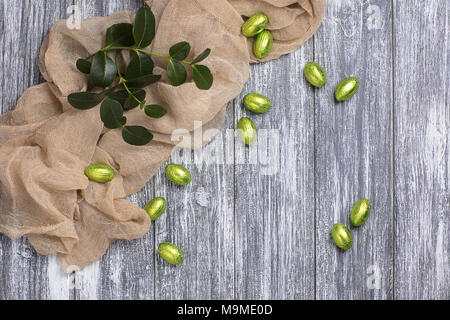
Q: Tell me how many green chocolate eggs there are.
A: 12